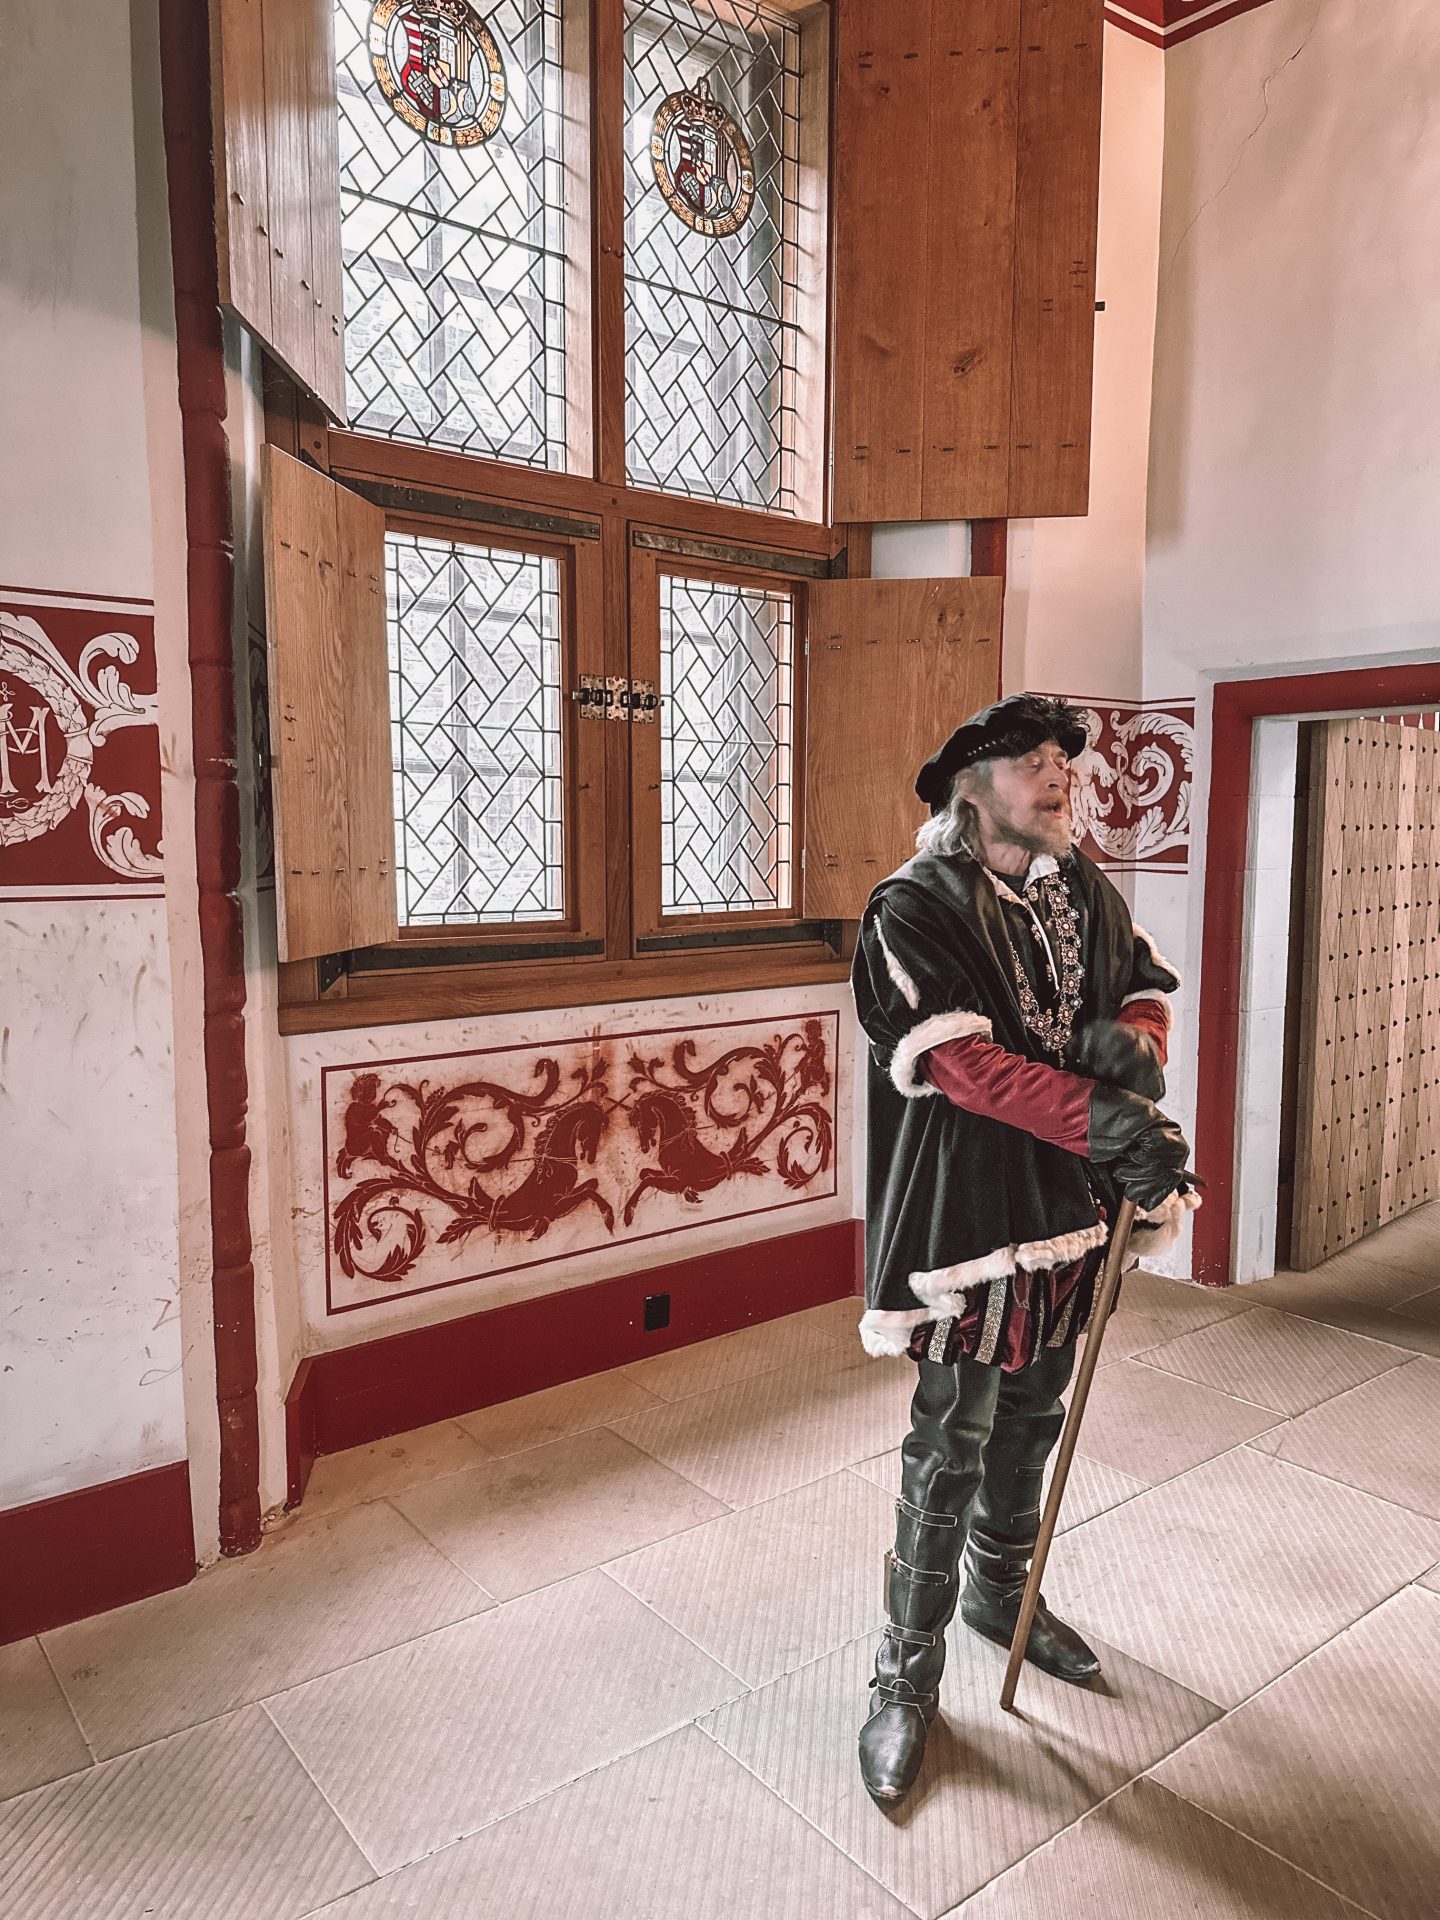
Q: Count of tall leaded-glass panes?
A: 4